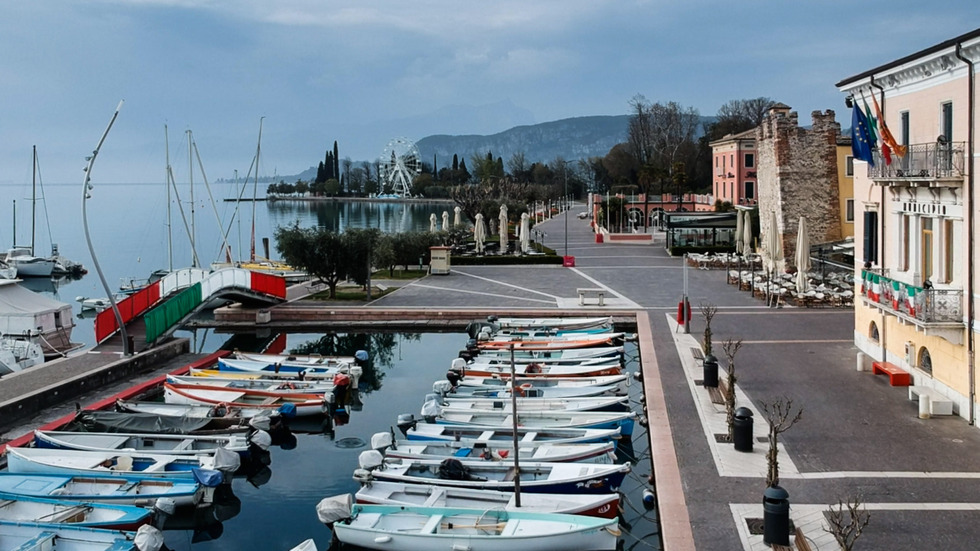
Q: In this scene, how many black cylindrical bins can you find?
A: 3